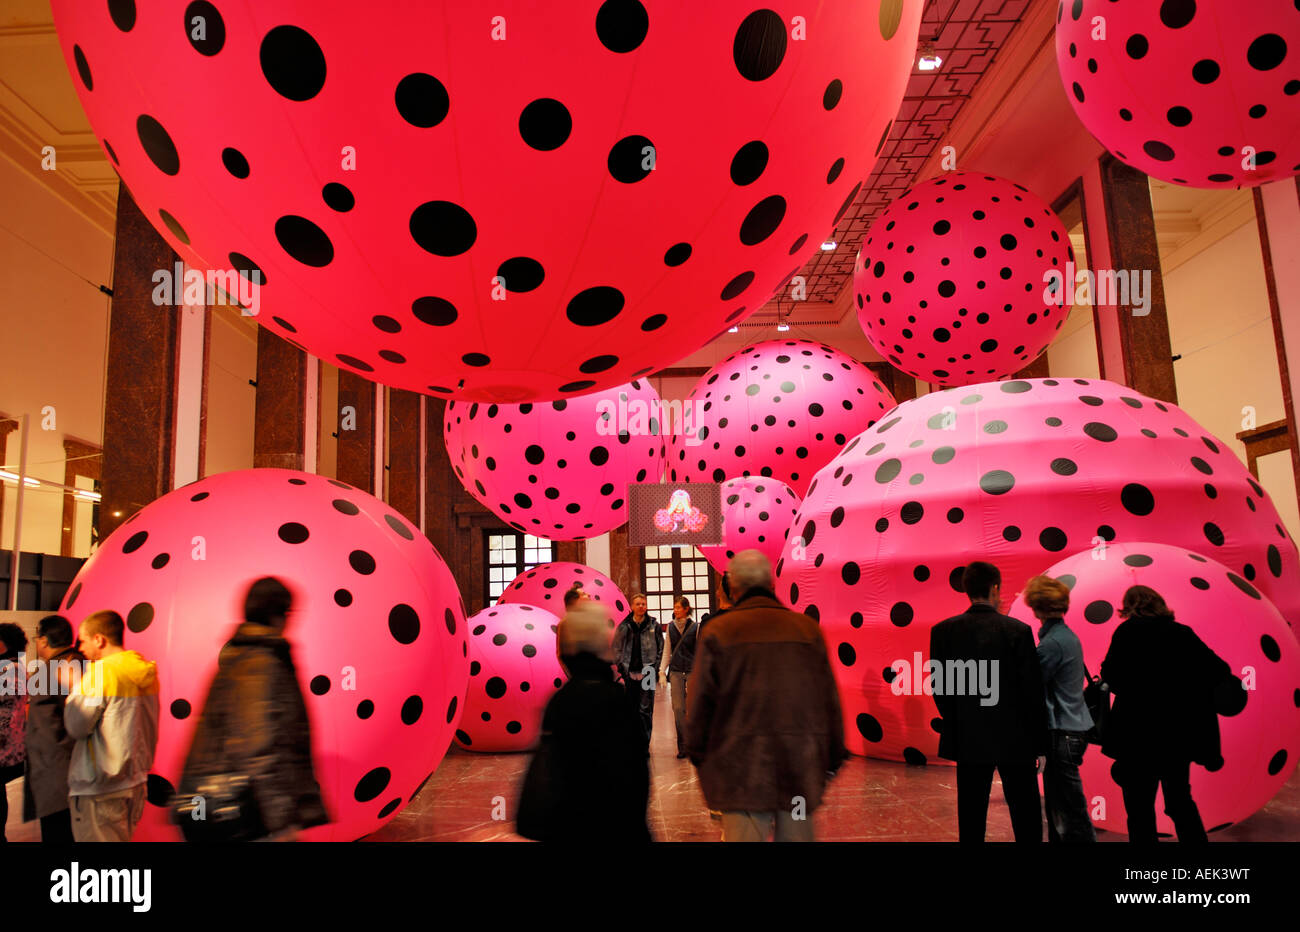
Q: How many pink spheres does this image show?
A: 11